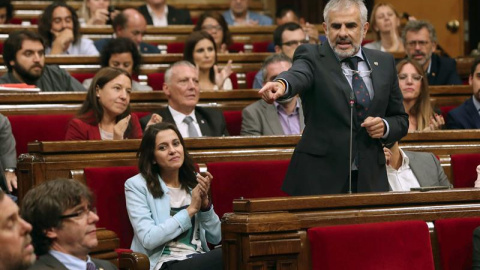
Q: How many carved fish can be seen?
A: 0